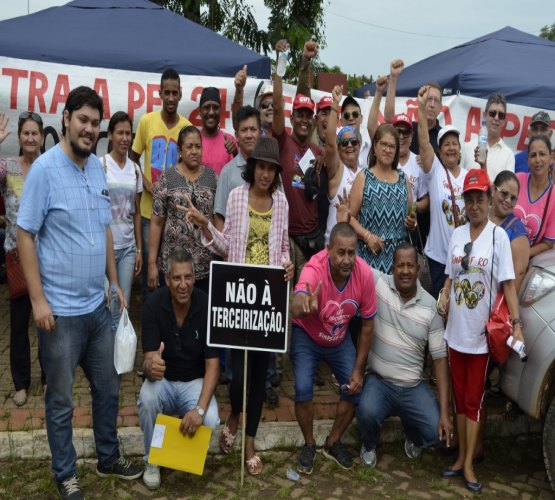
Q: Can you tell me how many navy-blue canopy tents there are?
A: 2